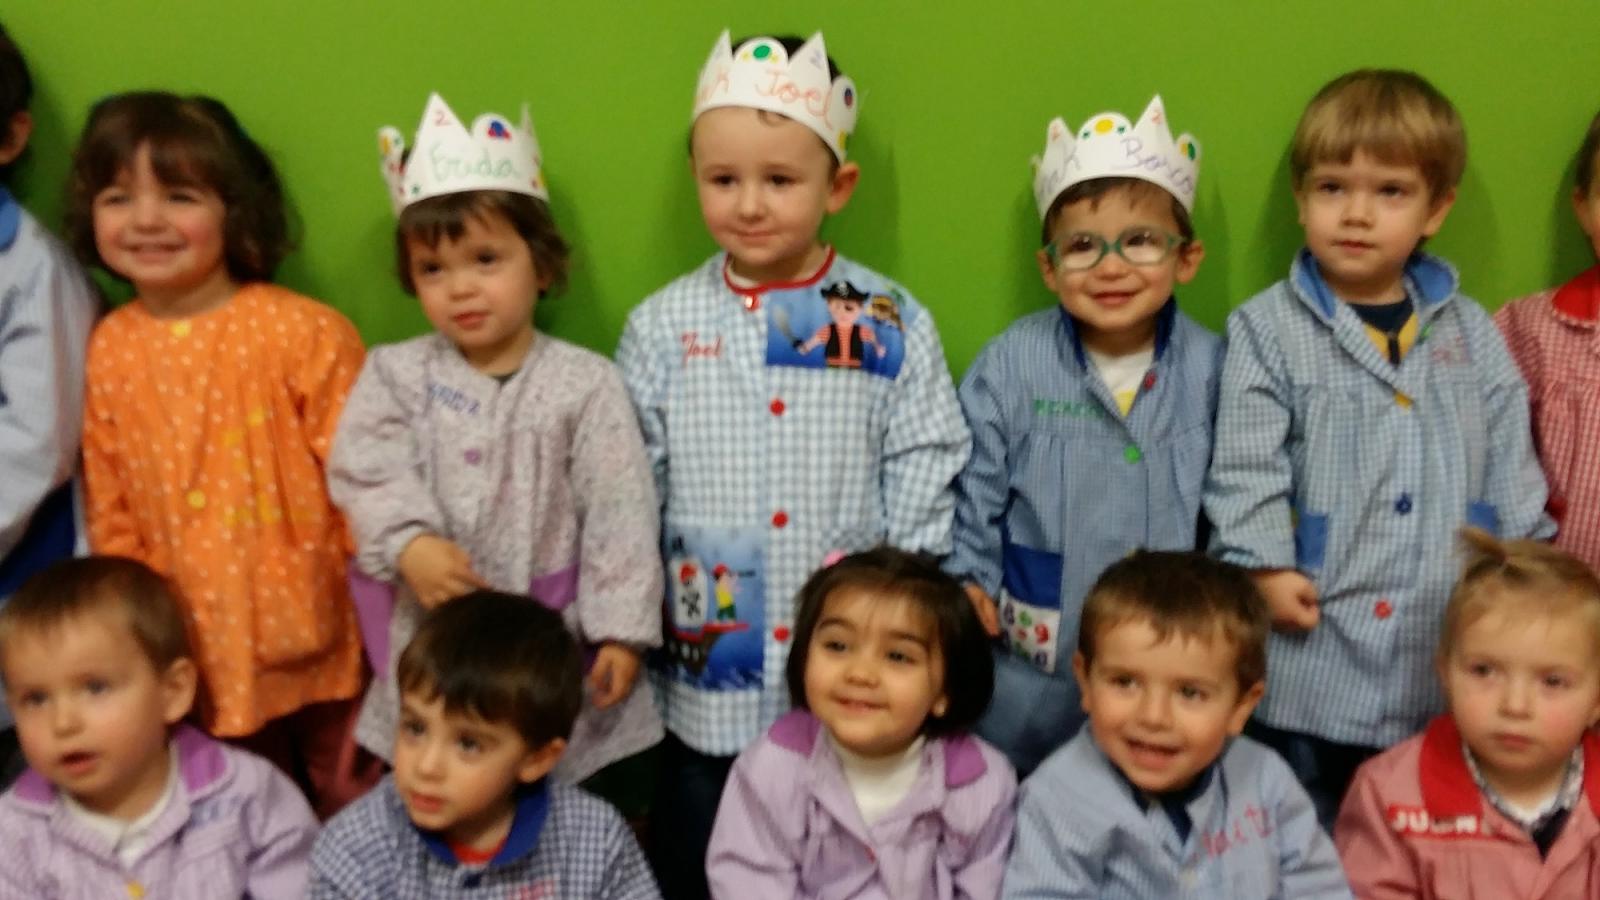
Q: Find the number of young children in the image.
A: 12